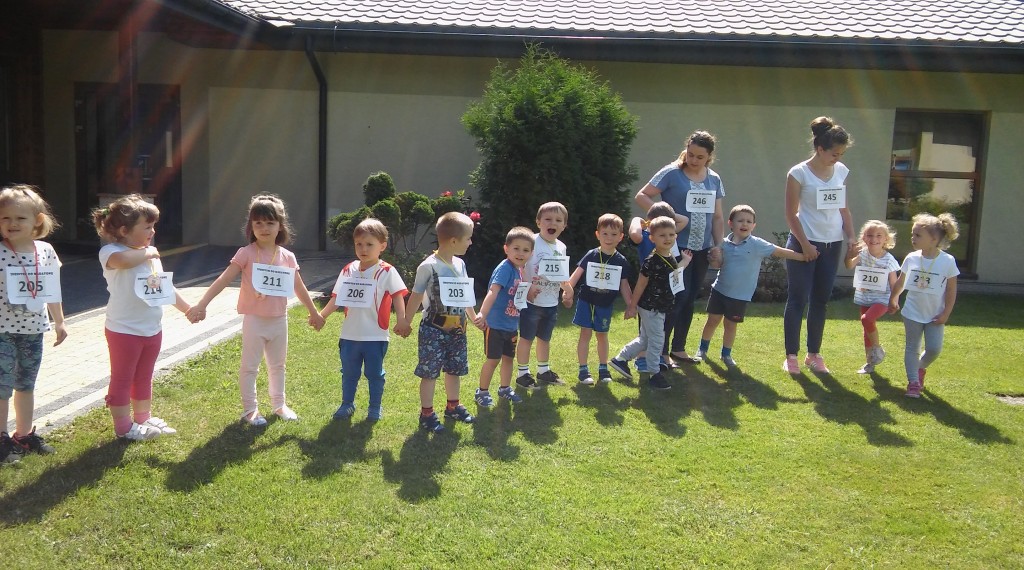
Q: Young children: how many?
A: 13